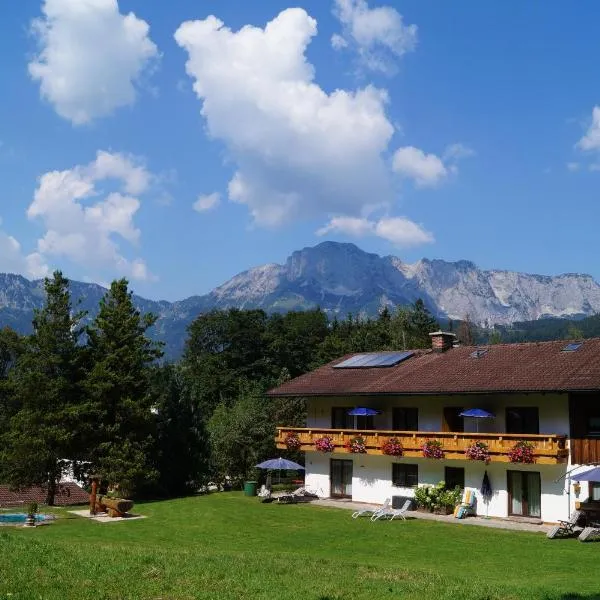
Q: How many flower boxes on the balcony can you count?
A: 7